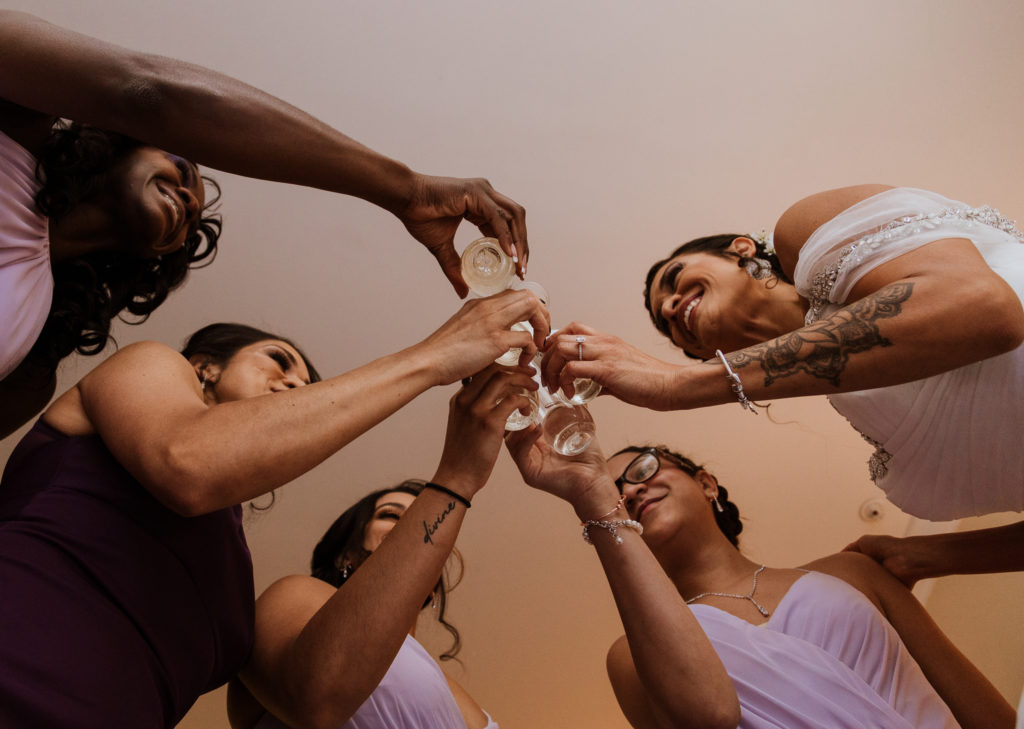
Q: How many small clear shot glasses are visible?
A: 5